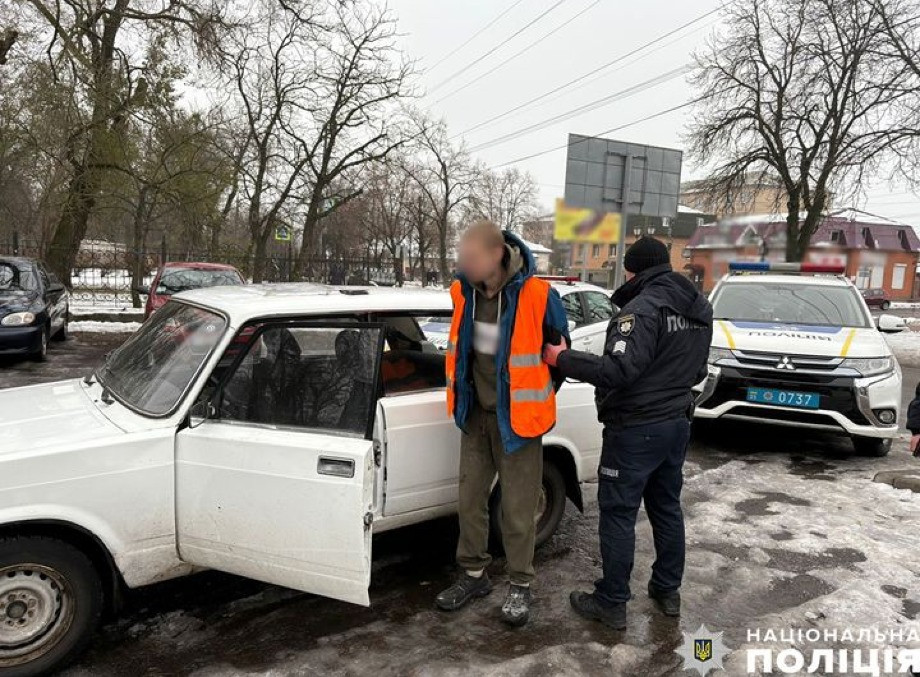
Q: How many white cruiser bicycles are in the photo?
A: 0